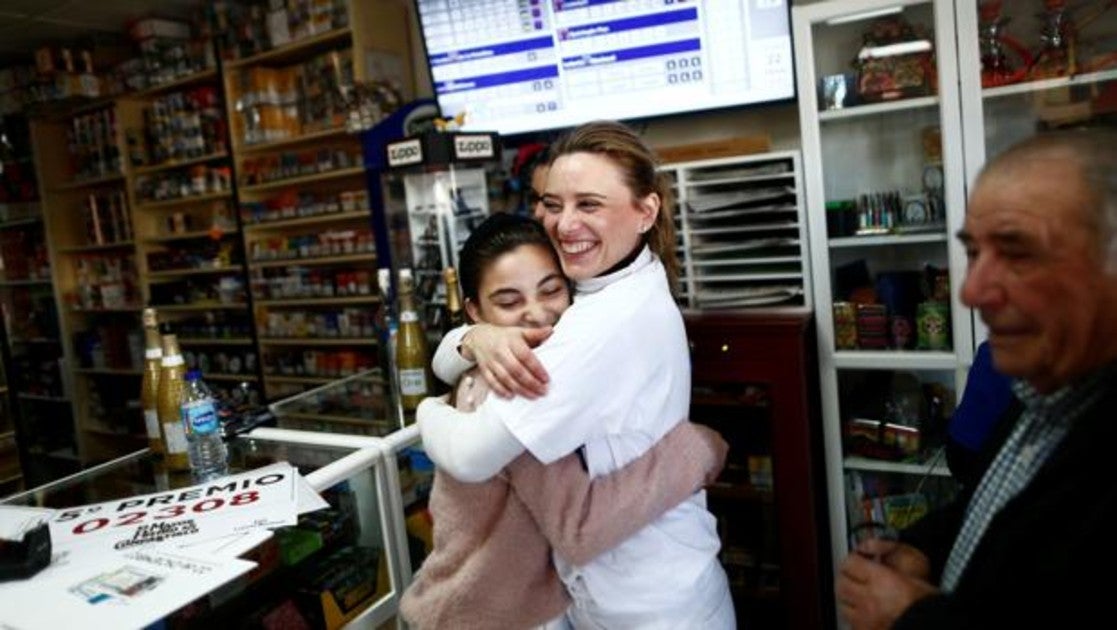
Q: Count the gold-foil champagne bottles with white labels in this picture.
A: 3